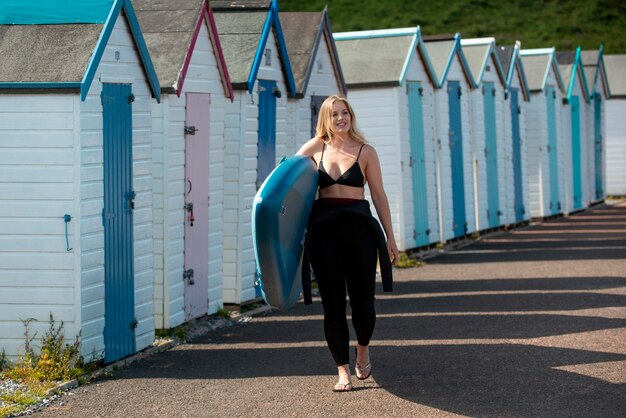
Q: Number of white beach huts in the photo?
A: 12